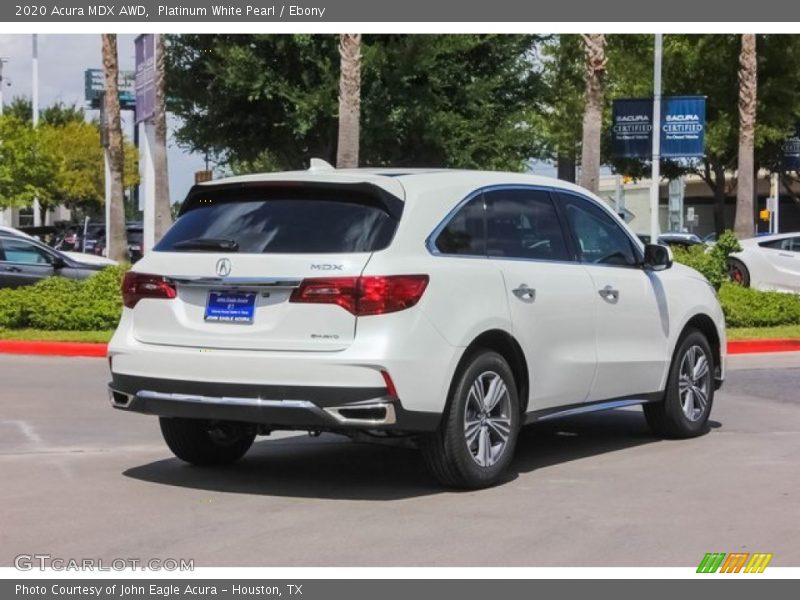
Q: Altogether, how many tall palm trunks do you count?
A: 5